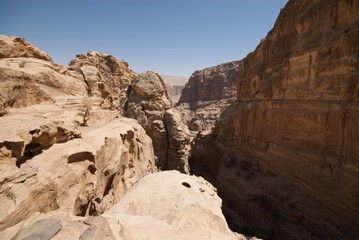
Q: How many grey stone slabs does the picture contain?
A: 2